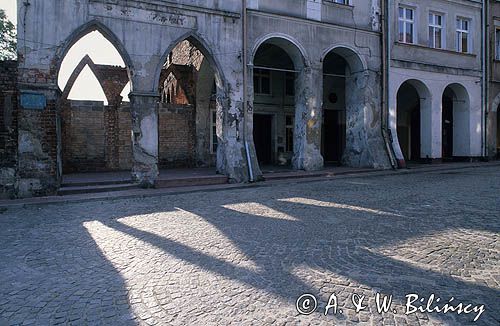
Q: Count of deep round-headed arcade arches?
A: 4